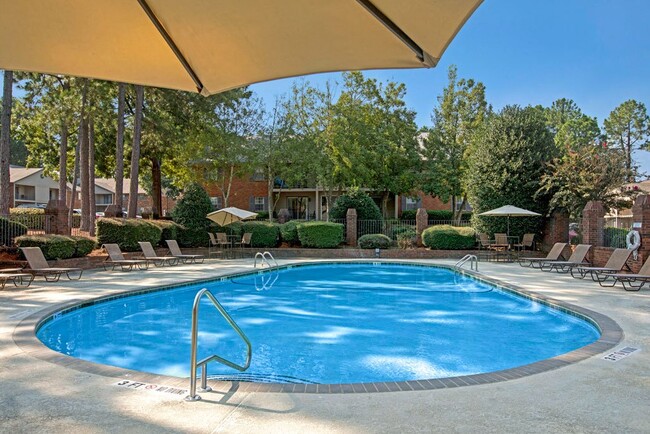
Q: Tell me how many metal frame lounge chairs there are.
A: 9